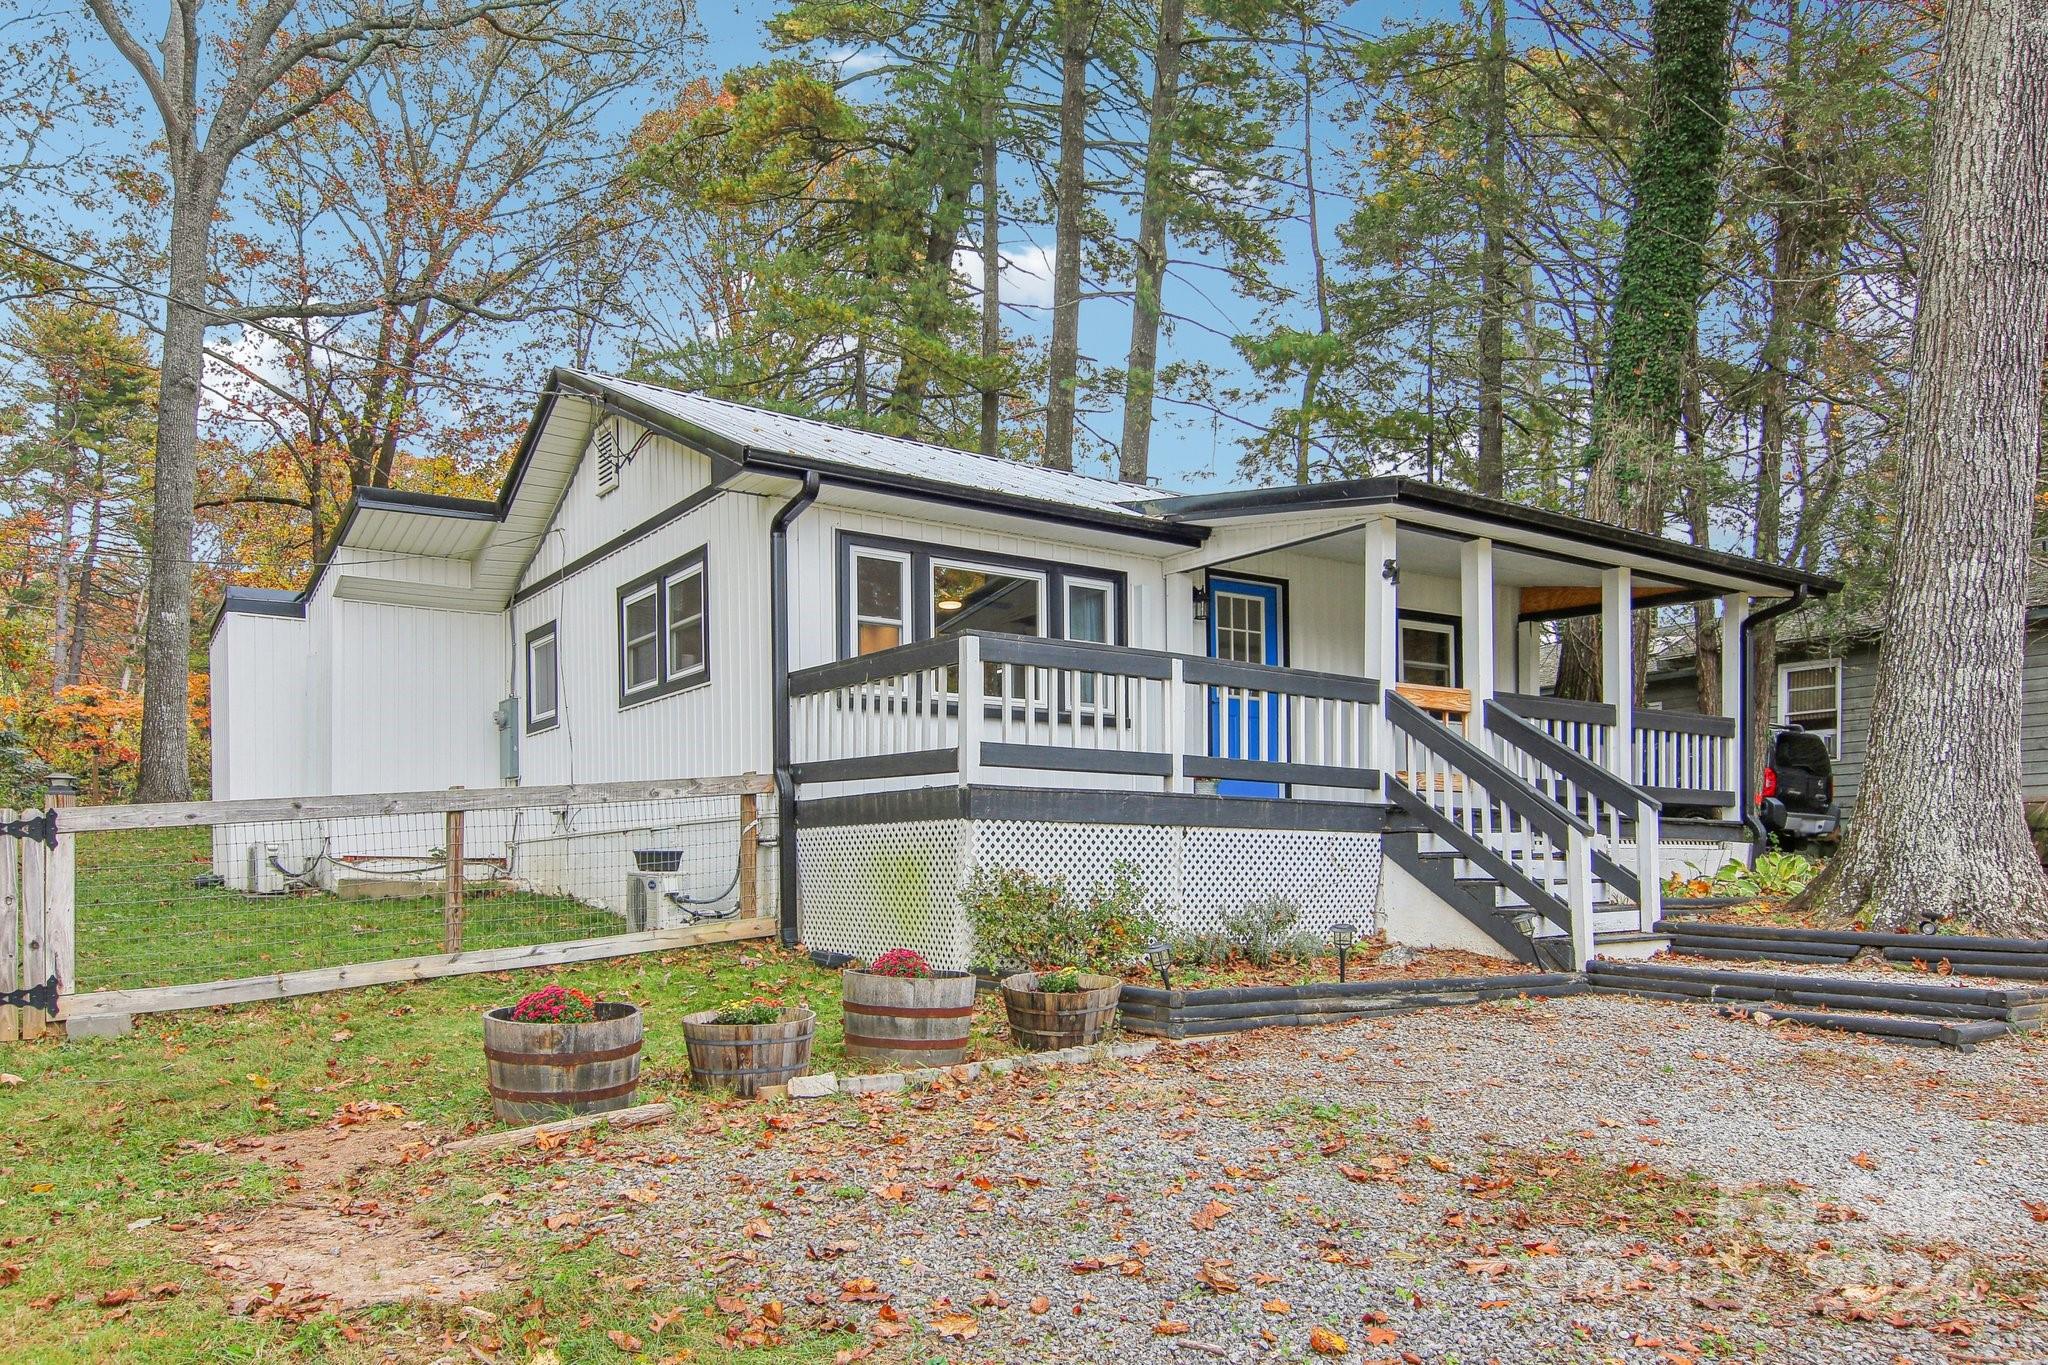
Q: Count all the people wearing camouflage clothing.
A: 0